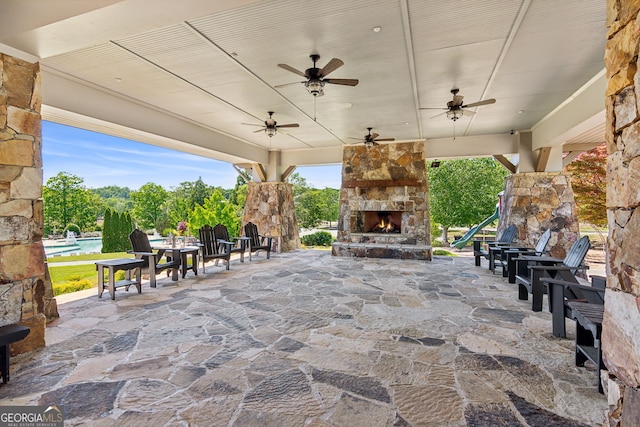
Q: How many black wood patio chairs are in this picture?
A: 8